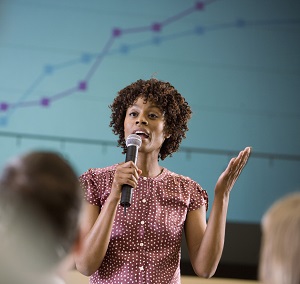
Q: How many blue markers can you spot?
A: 7